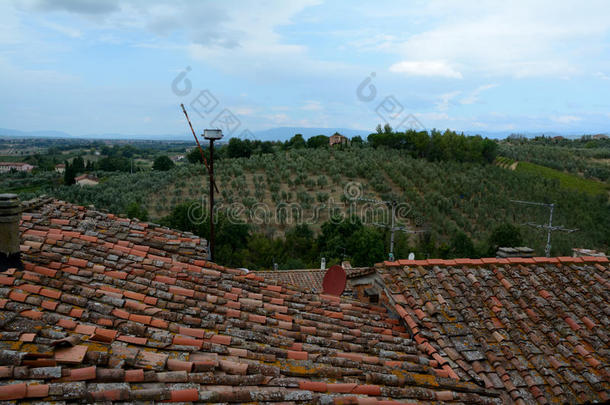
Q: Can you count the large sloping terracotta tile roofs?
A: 2